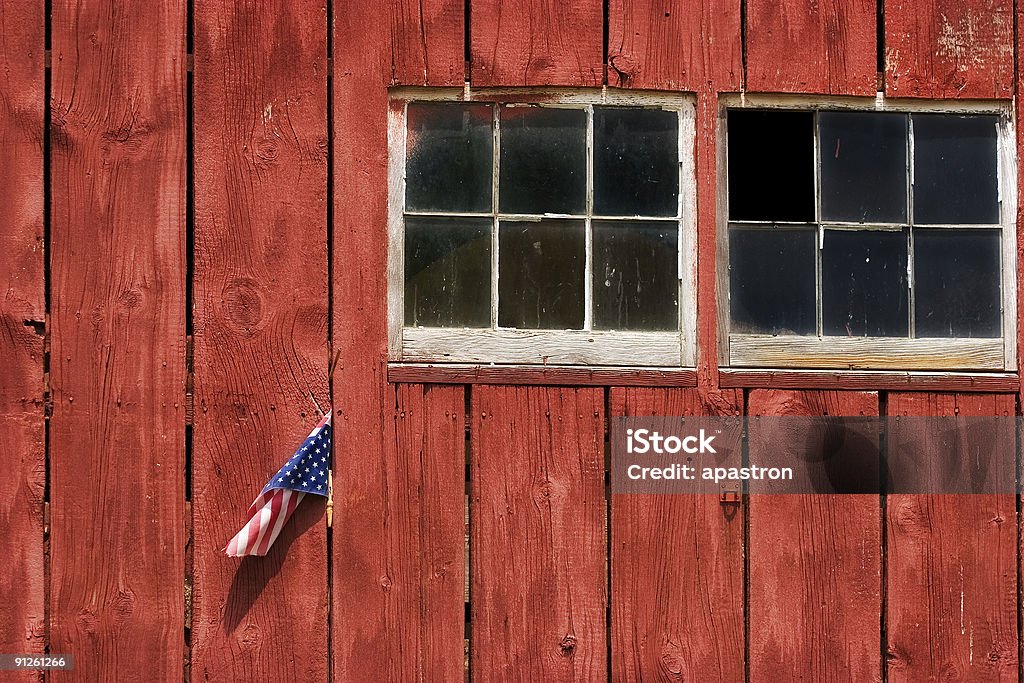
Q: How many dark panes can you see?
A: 12